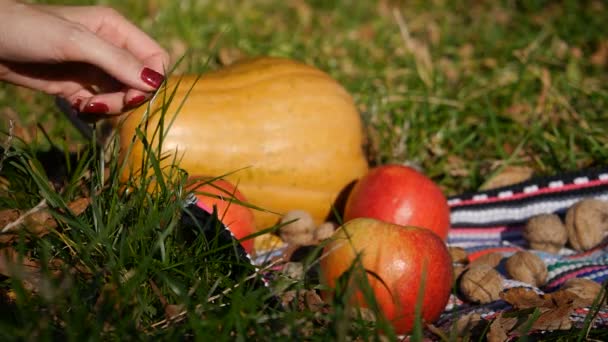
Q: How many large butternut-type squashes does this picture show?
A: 1